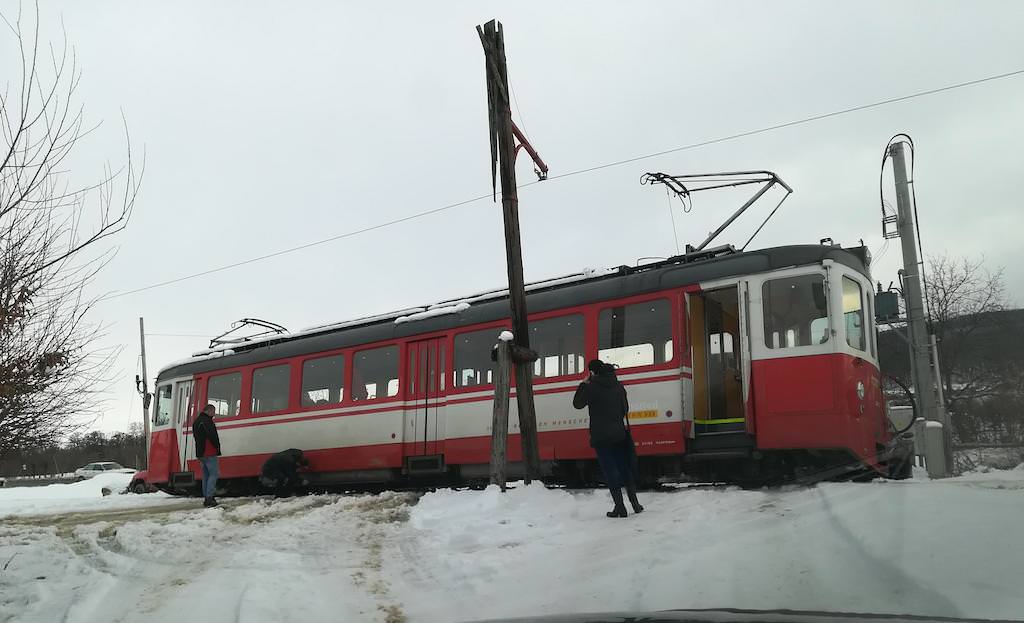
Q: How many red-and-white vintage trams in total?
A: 1